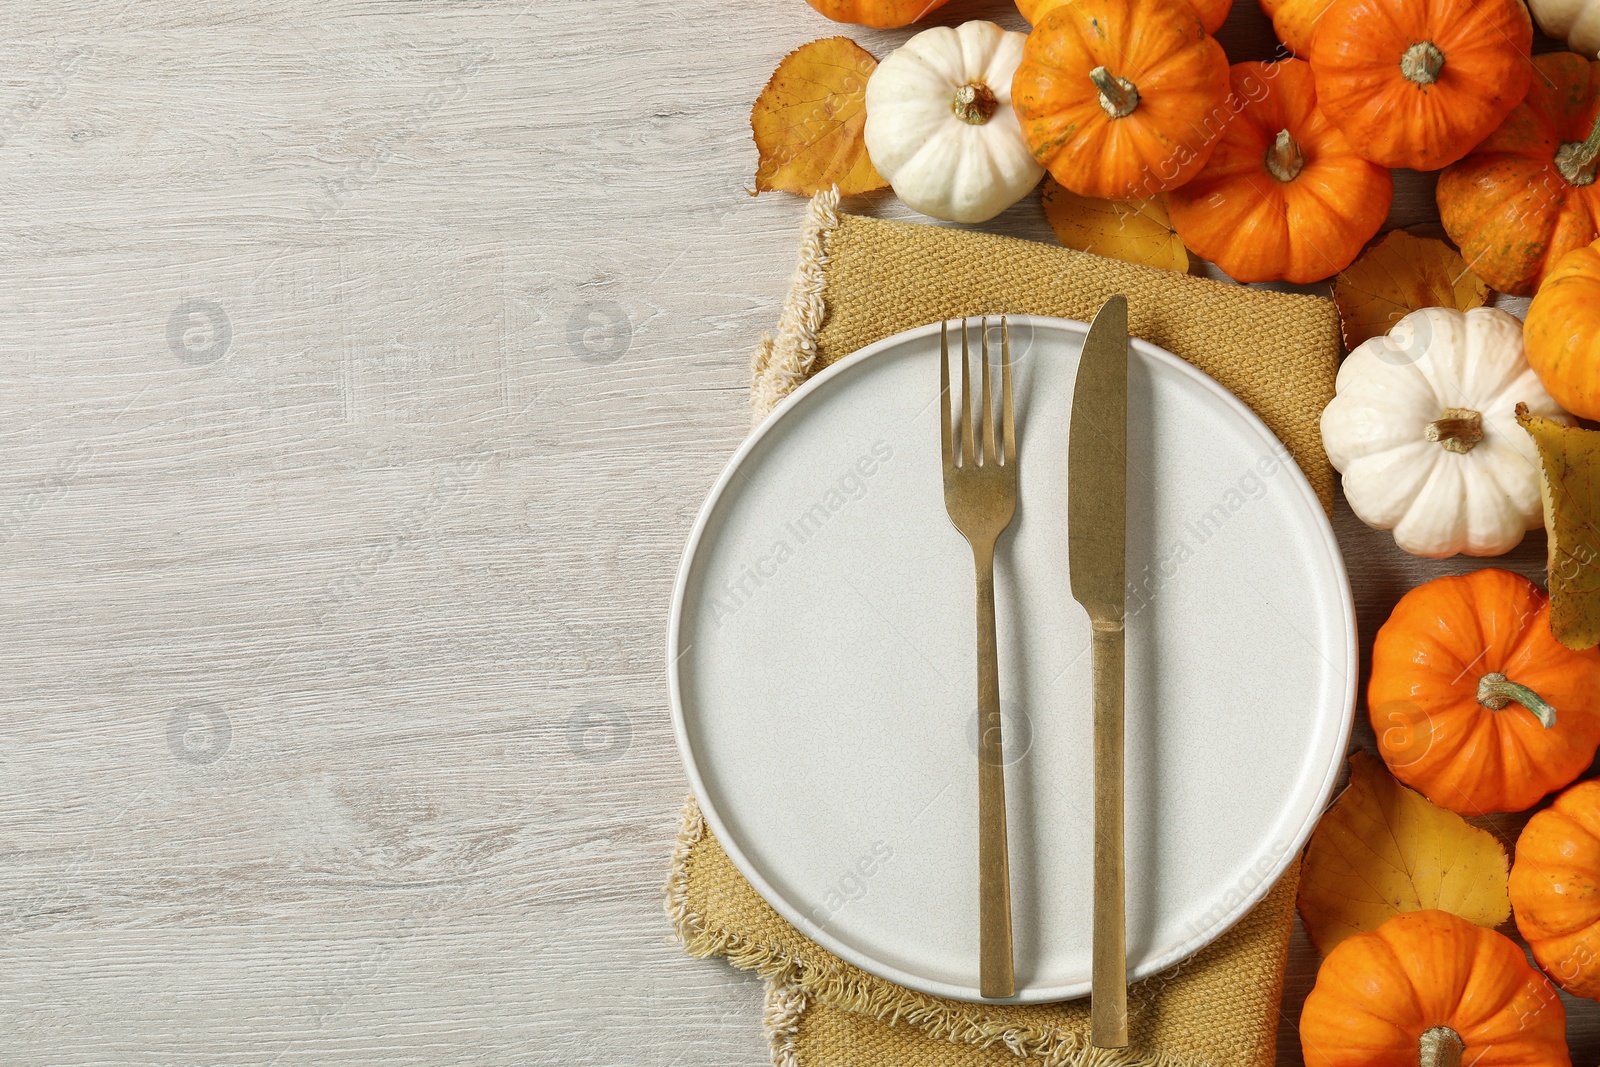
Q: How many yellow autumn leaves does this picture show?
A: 5